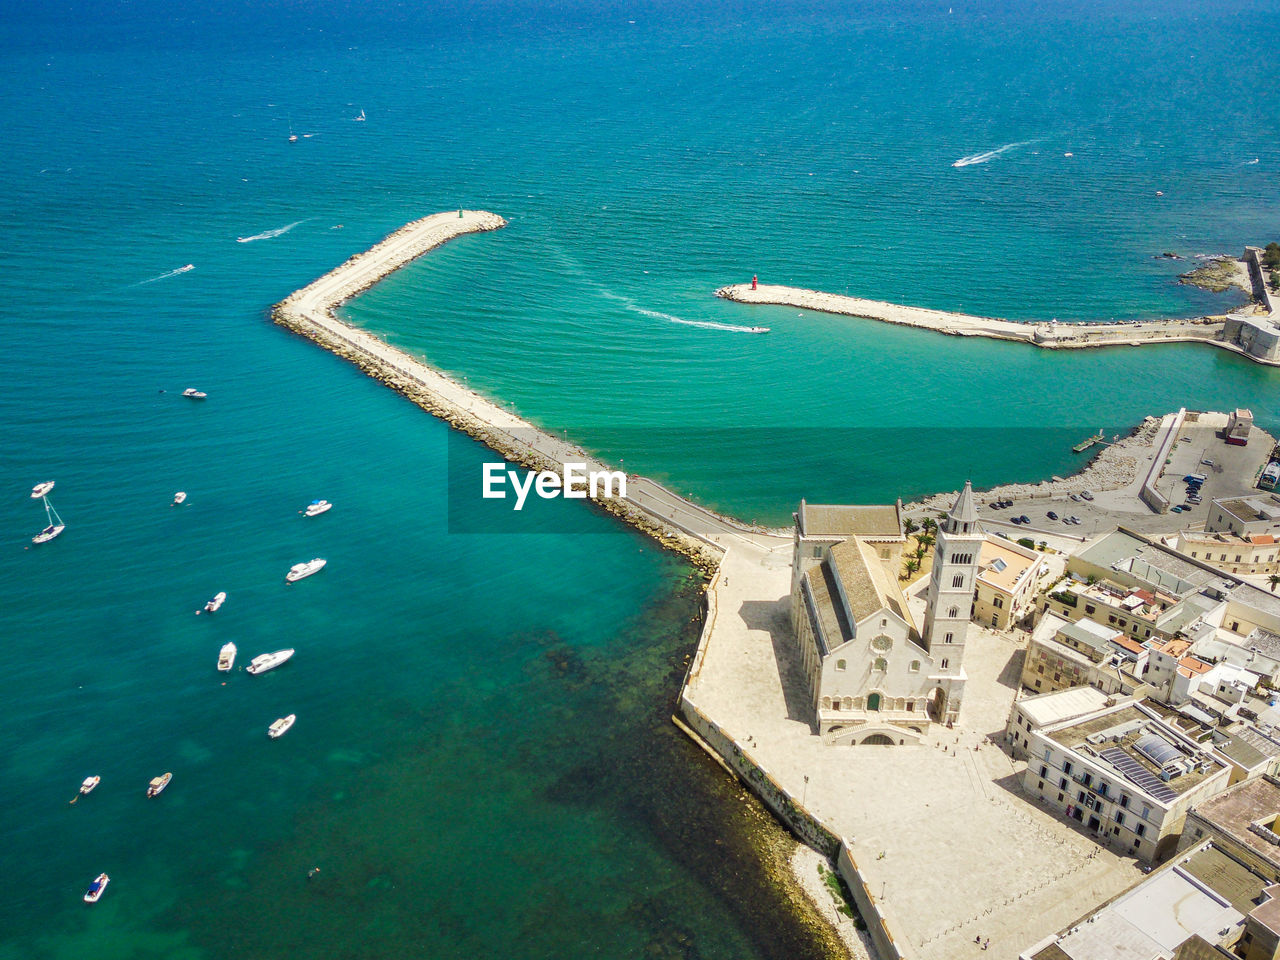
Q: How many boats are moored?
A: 13